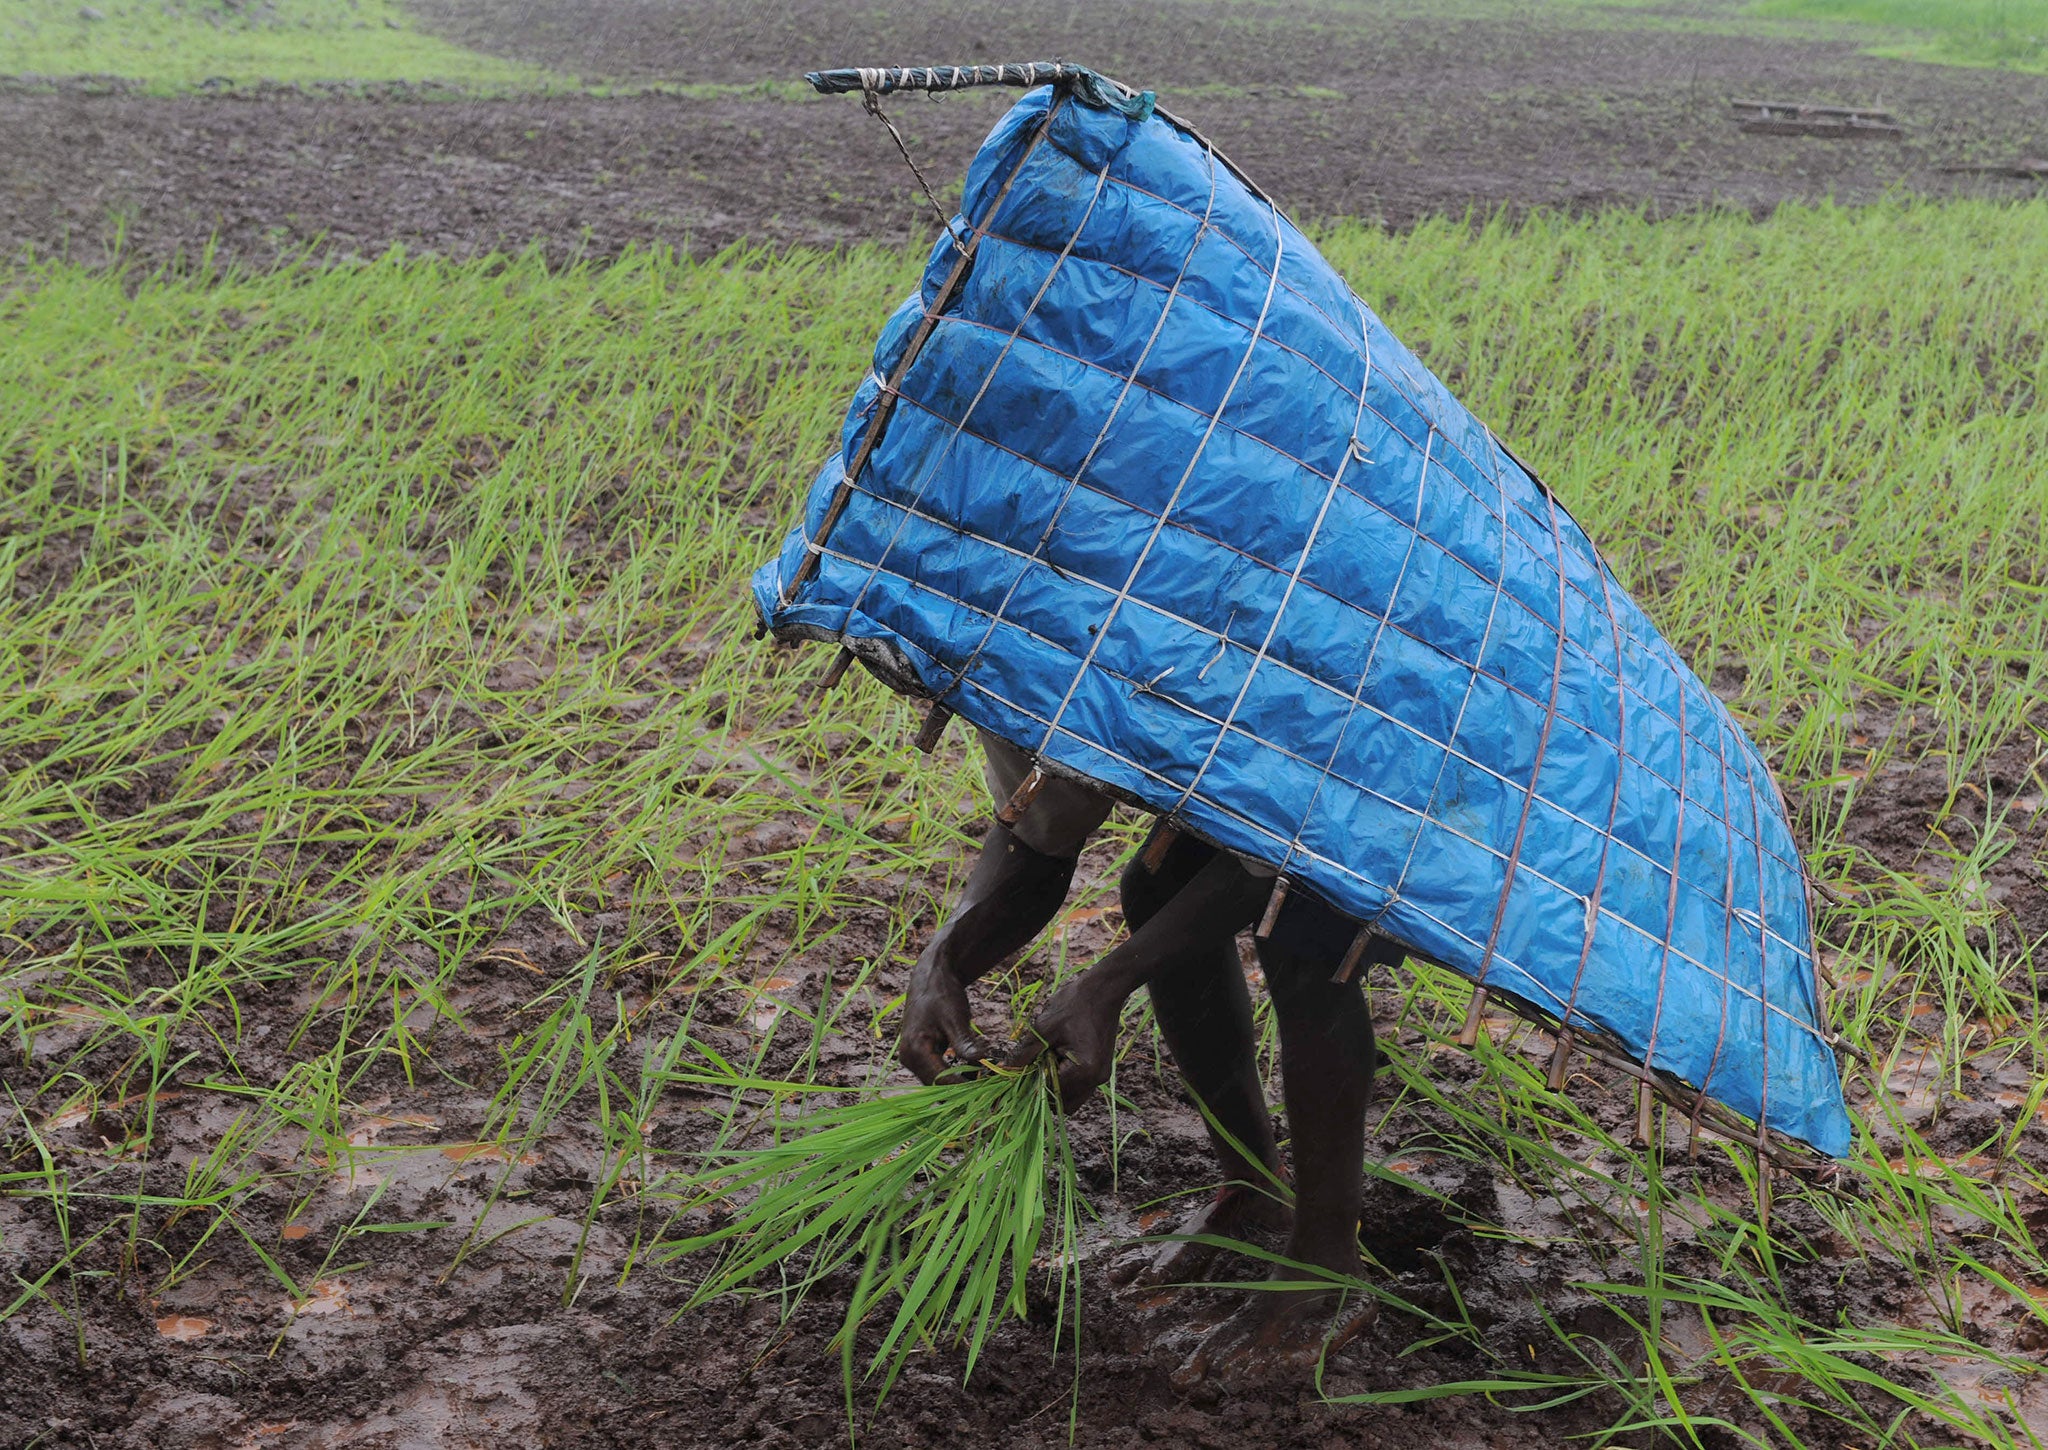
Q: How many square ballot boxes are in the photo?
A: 0